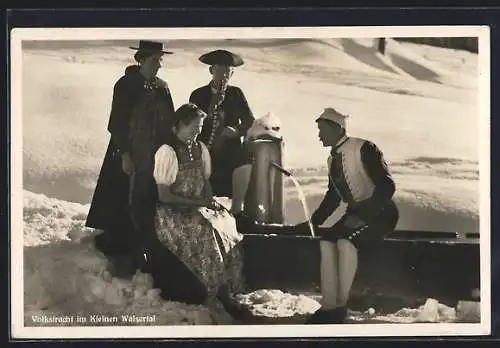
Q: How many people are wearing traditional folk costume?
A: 4